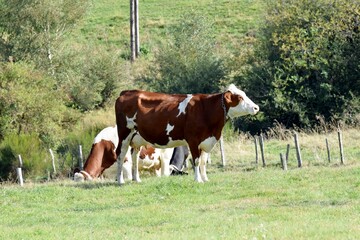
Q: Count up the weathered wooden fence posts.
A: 12